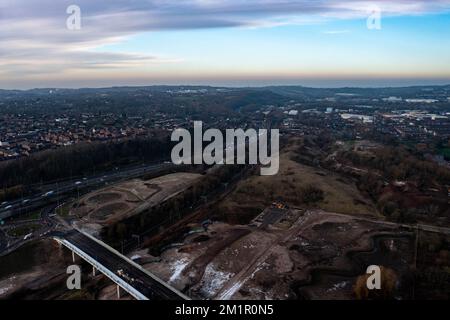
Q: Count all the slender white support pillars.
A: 3